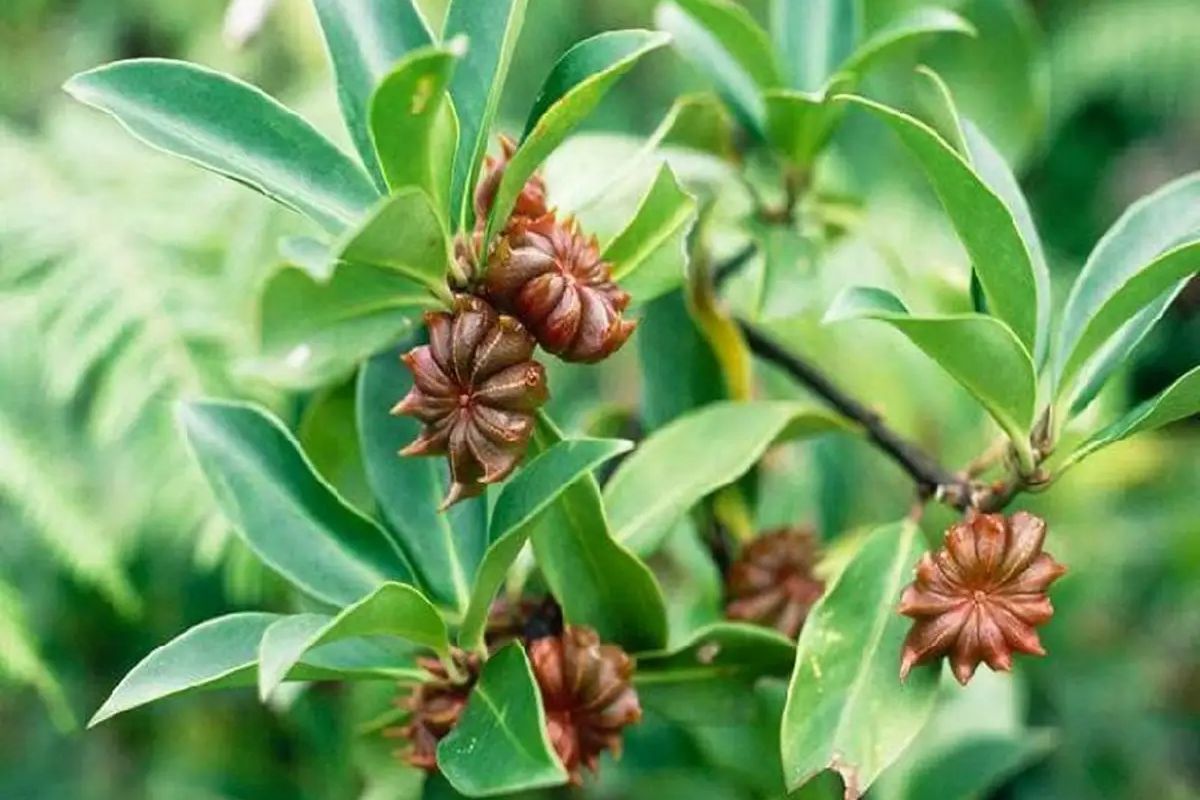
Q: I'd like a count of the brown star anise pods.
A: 7